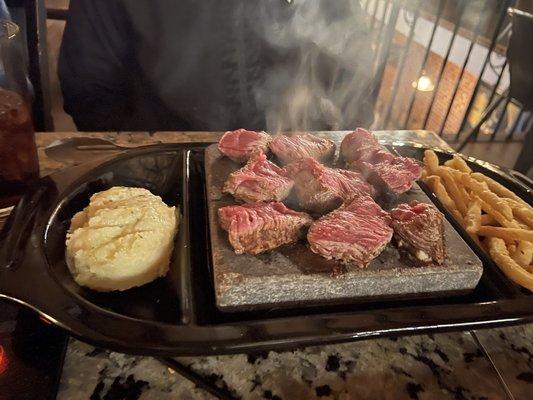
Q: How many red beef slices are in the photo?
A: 9